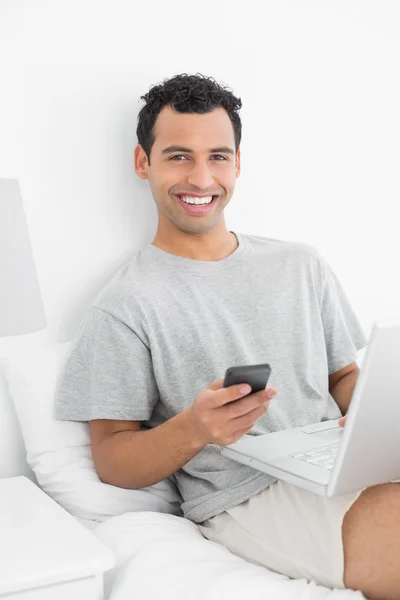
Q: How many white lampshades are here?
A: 1